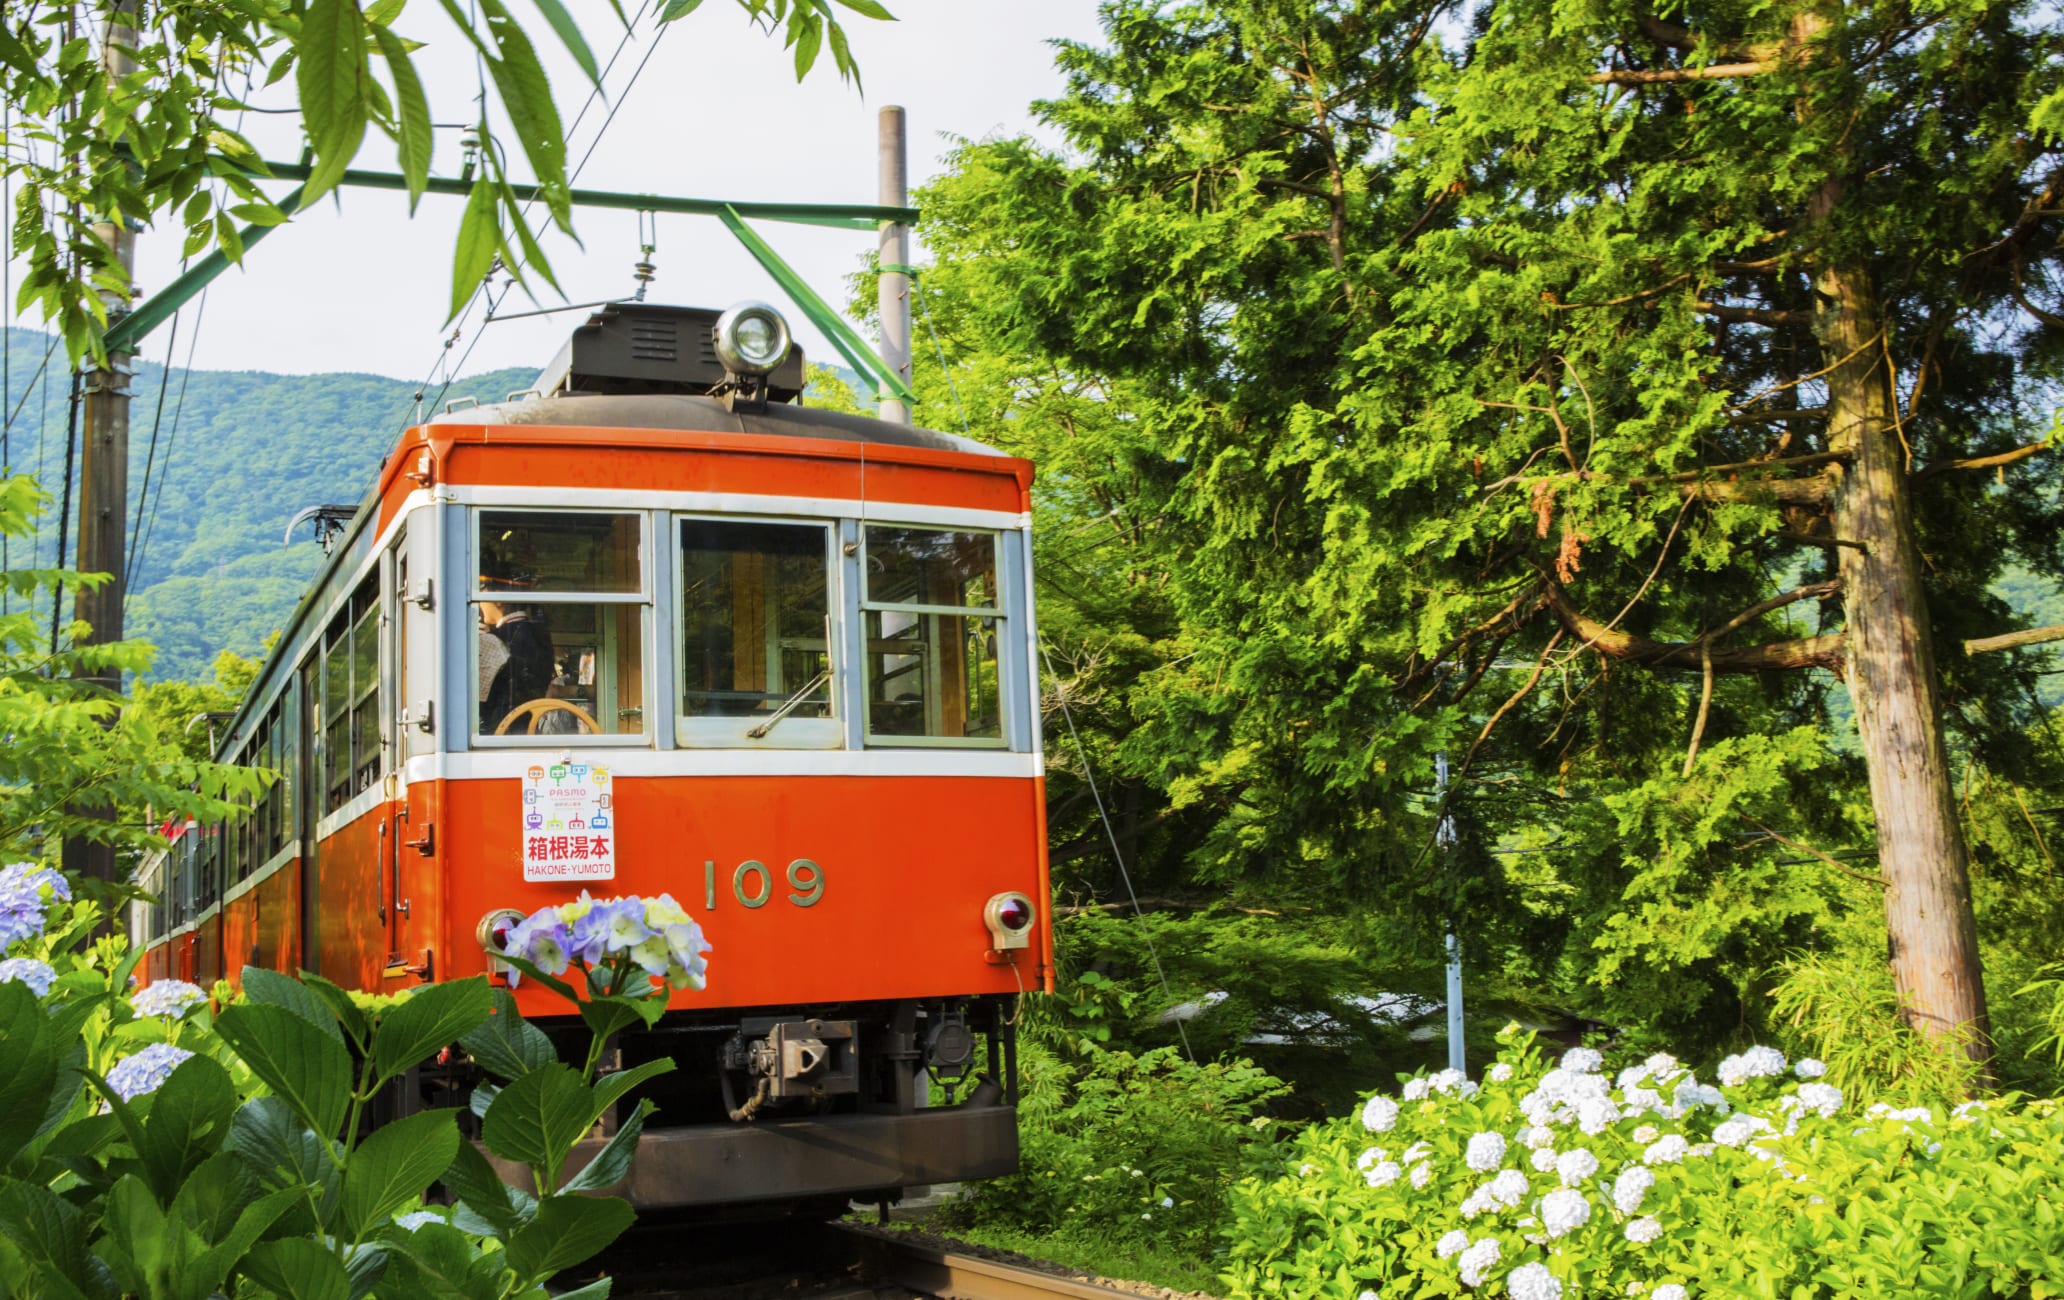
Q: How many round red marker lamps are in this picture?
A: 2